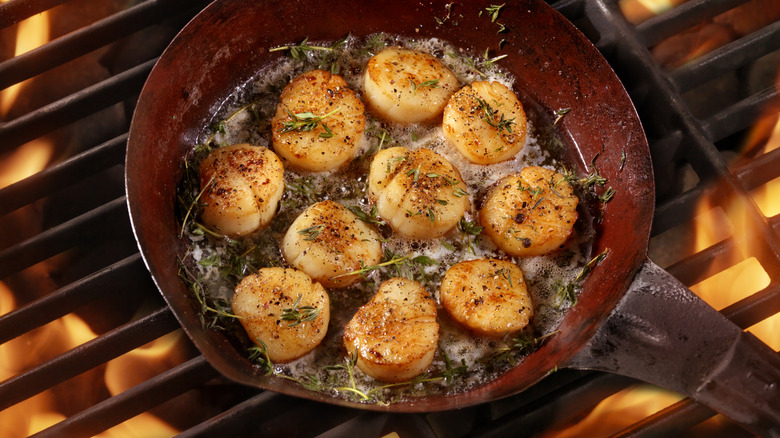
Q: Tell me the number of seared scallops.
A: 10